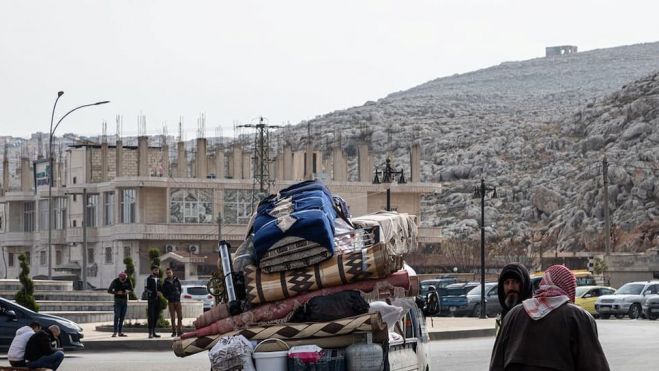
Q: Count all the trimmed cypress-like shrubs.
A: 3